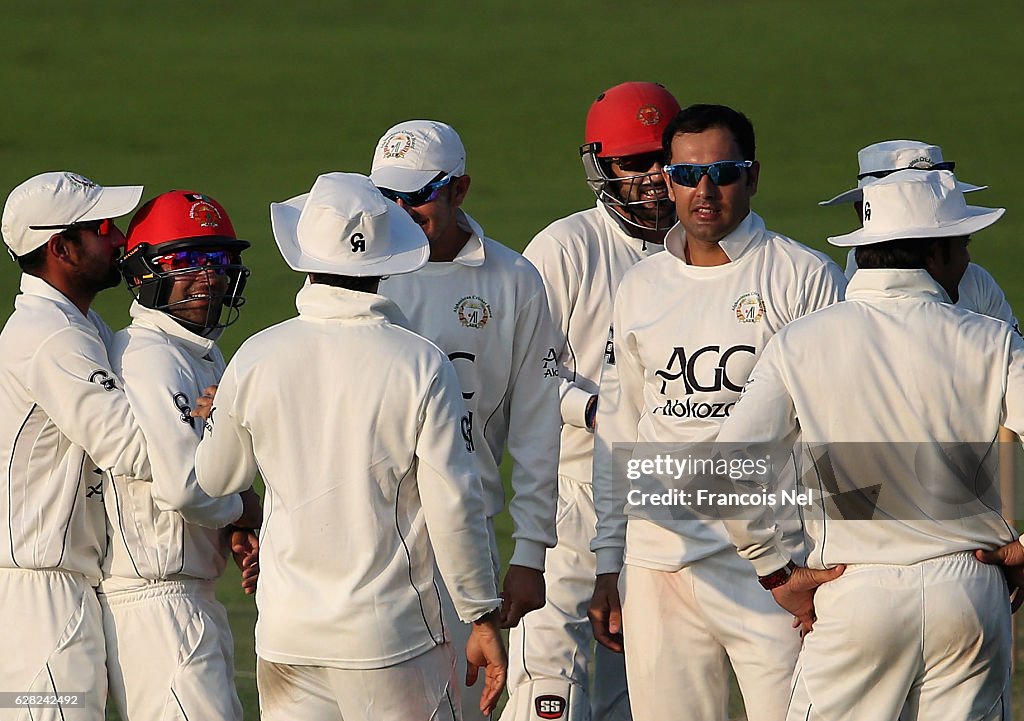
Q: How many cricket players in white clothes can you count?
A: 8